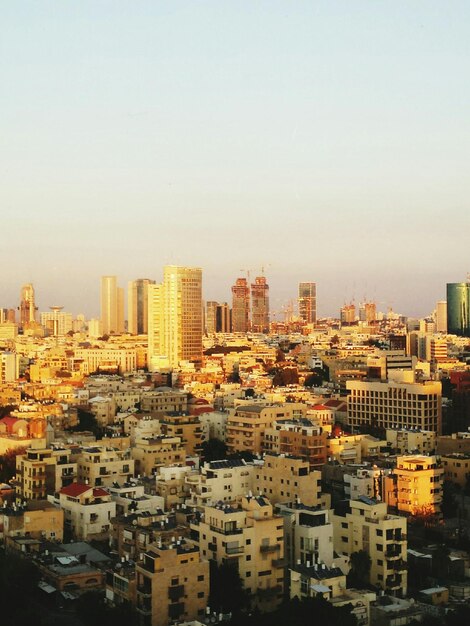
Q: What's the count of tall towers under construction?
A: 2